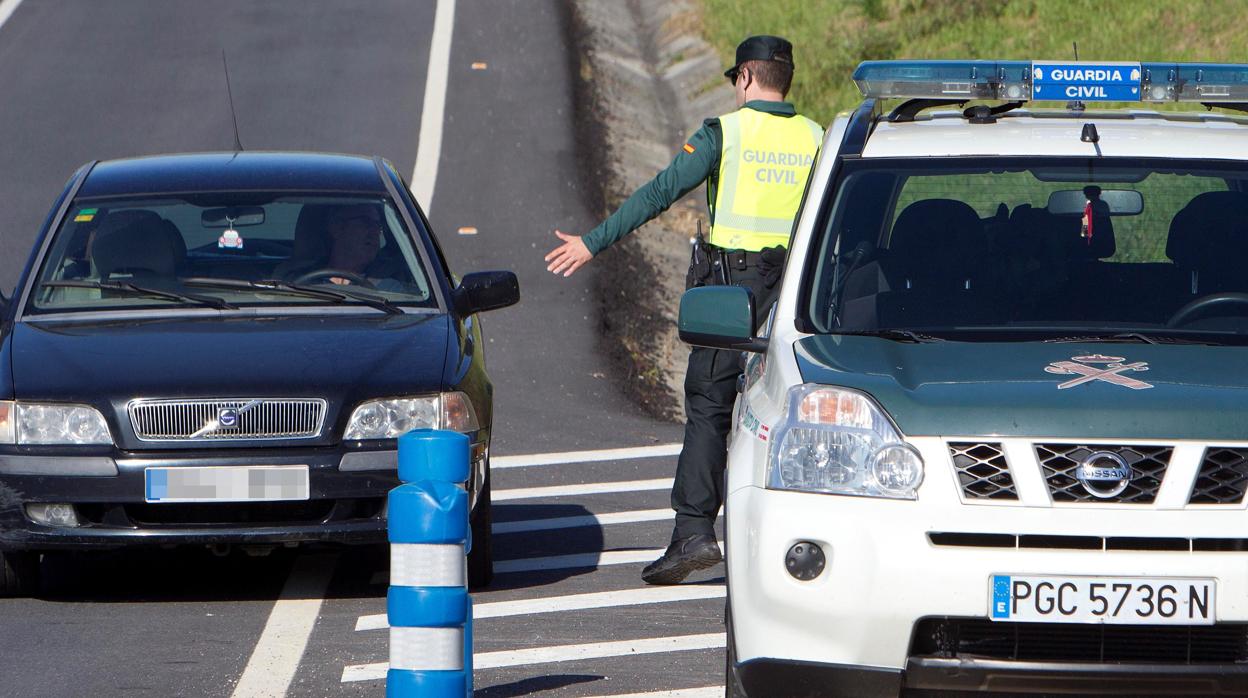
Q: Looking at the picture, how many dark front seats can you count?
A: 4